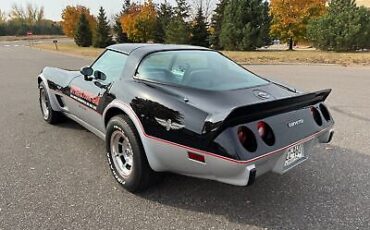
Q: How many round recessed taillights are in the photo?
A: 4